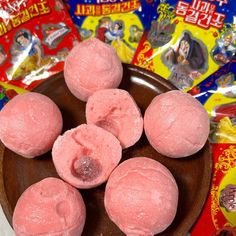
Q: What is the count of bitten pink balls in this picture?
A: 2